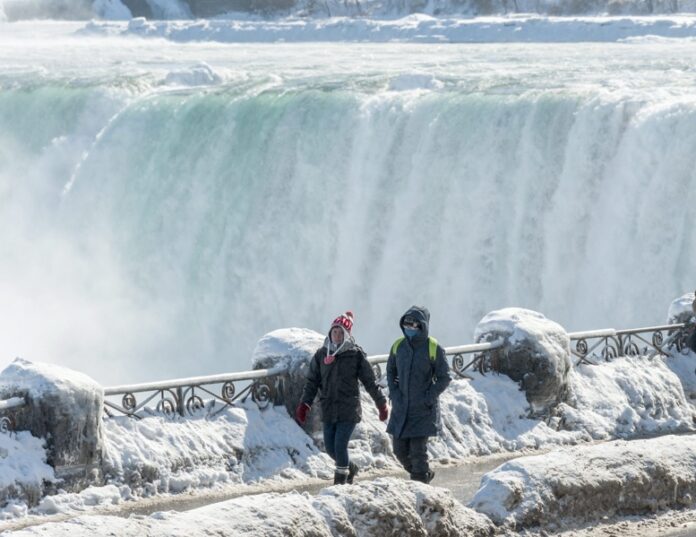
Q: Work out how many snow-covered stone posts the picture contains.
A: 4